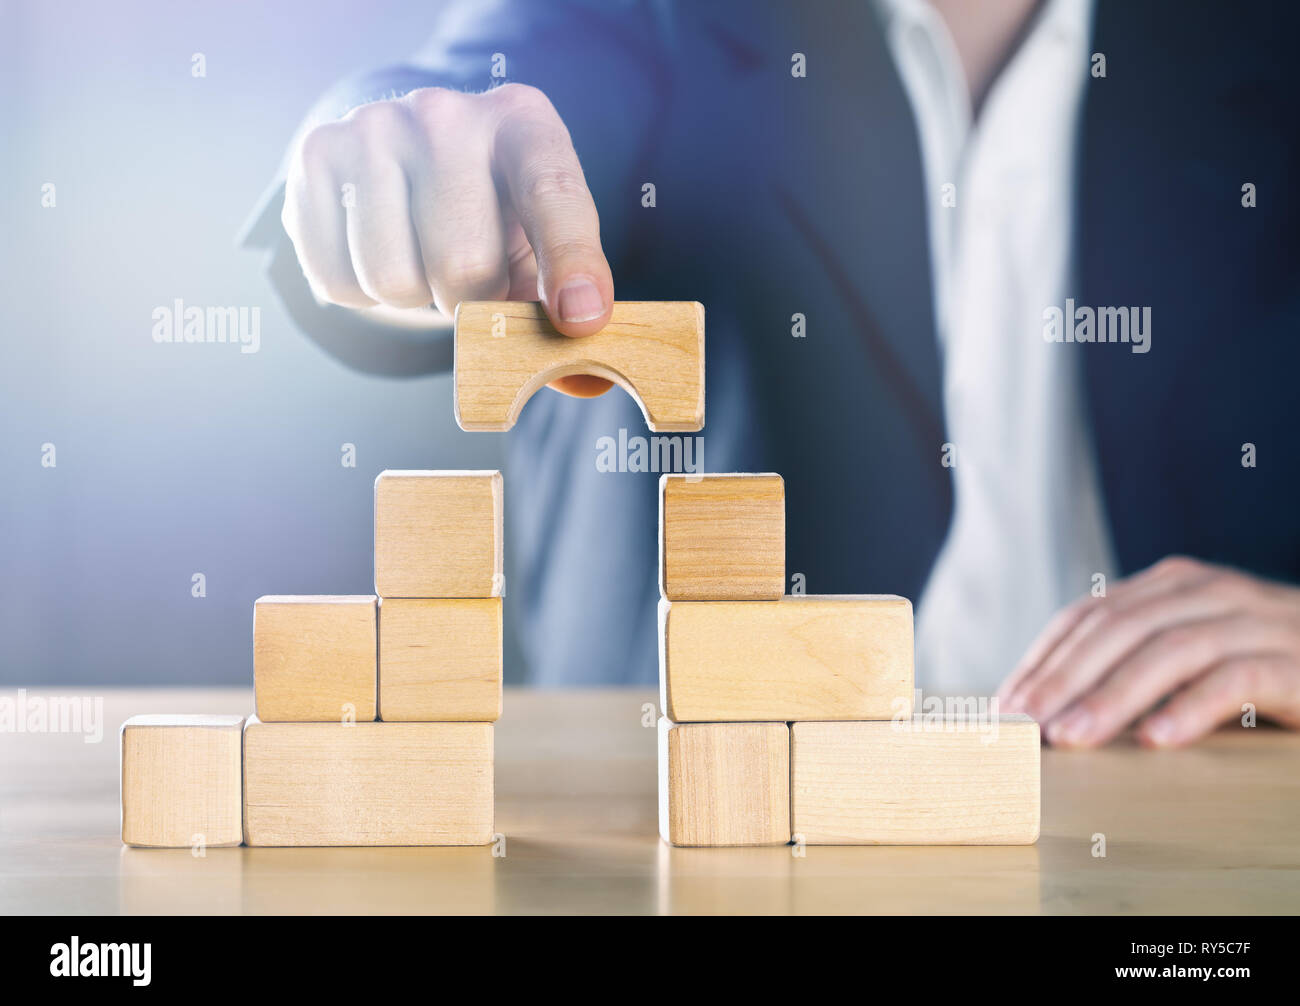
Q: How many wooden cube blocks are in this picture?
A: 6